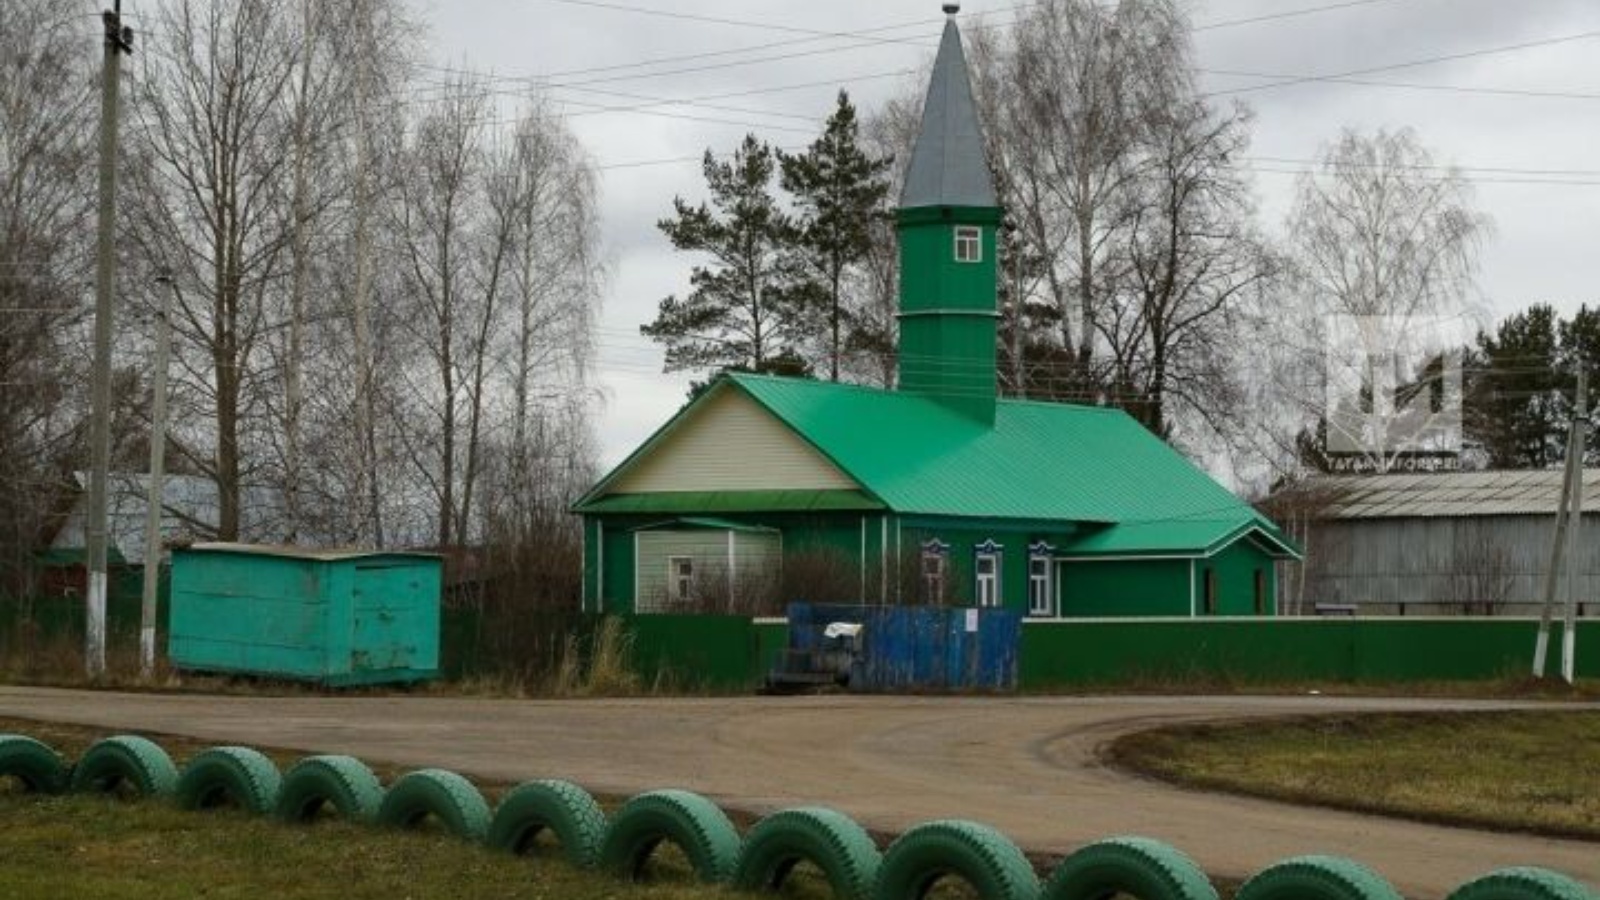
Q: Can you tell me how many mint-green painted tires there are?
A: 12